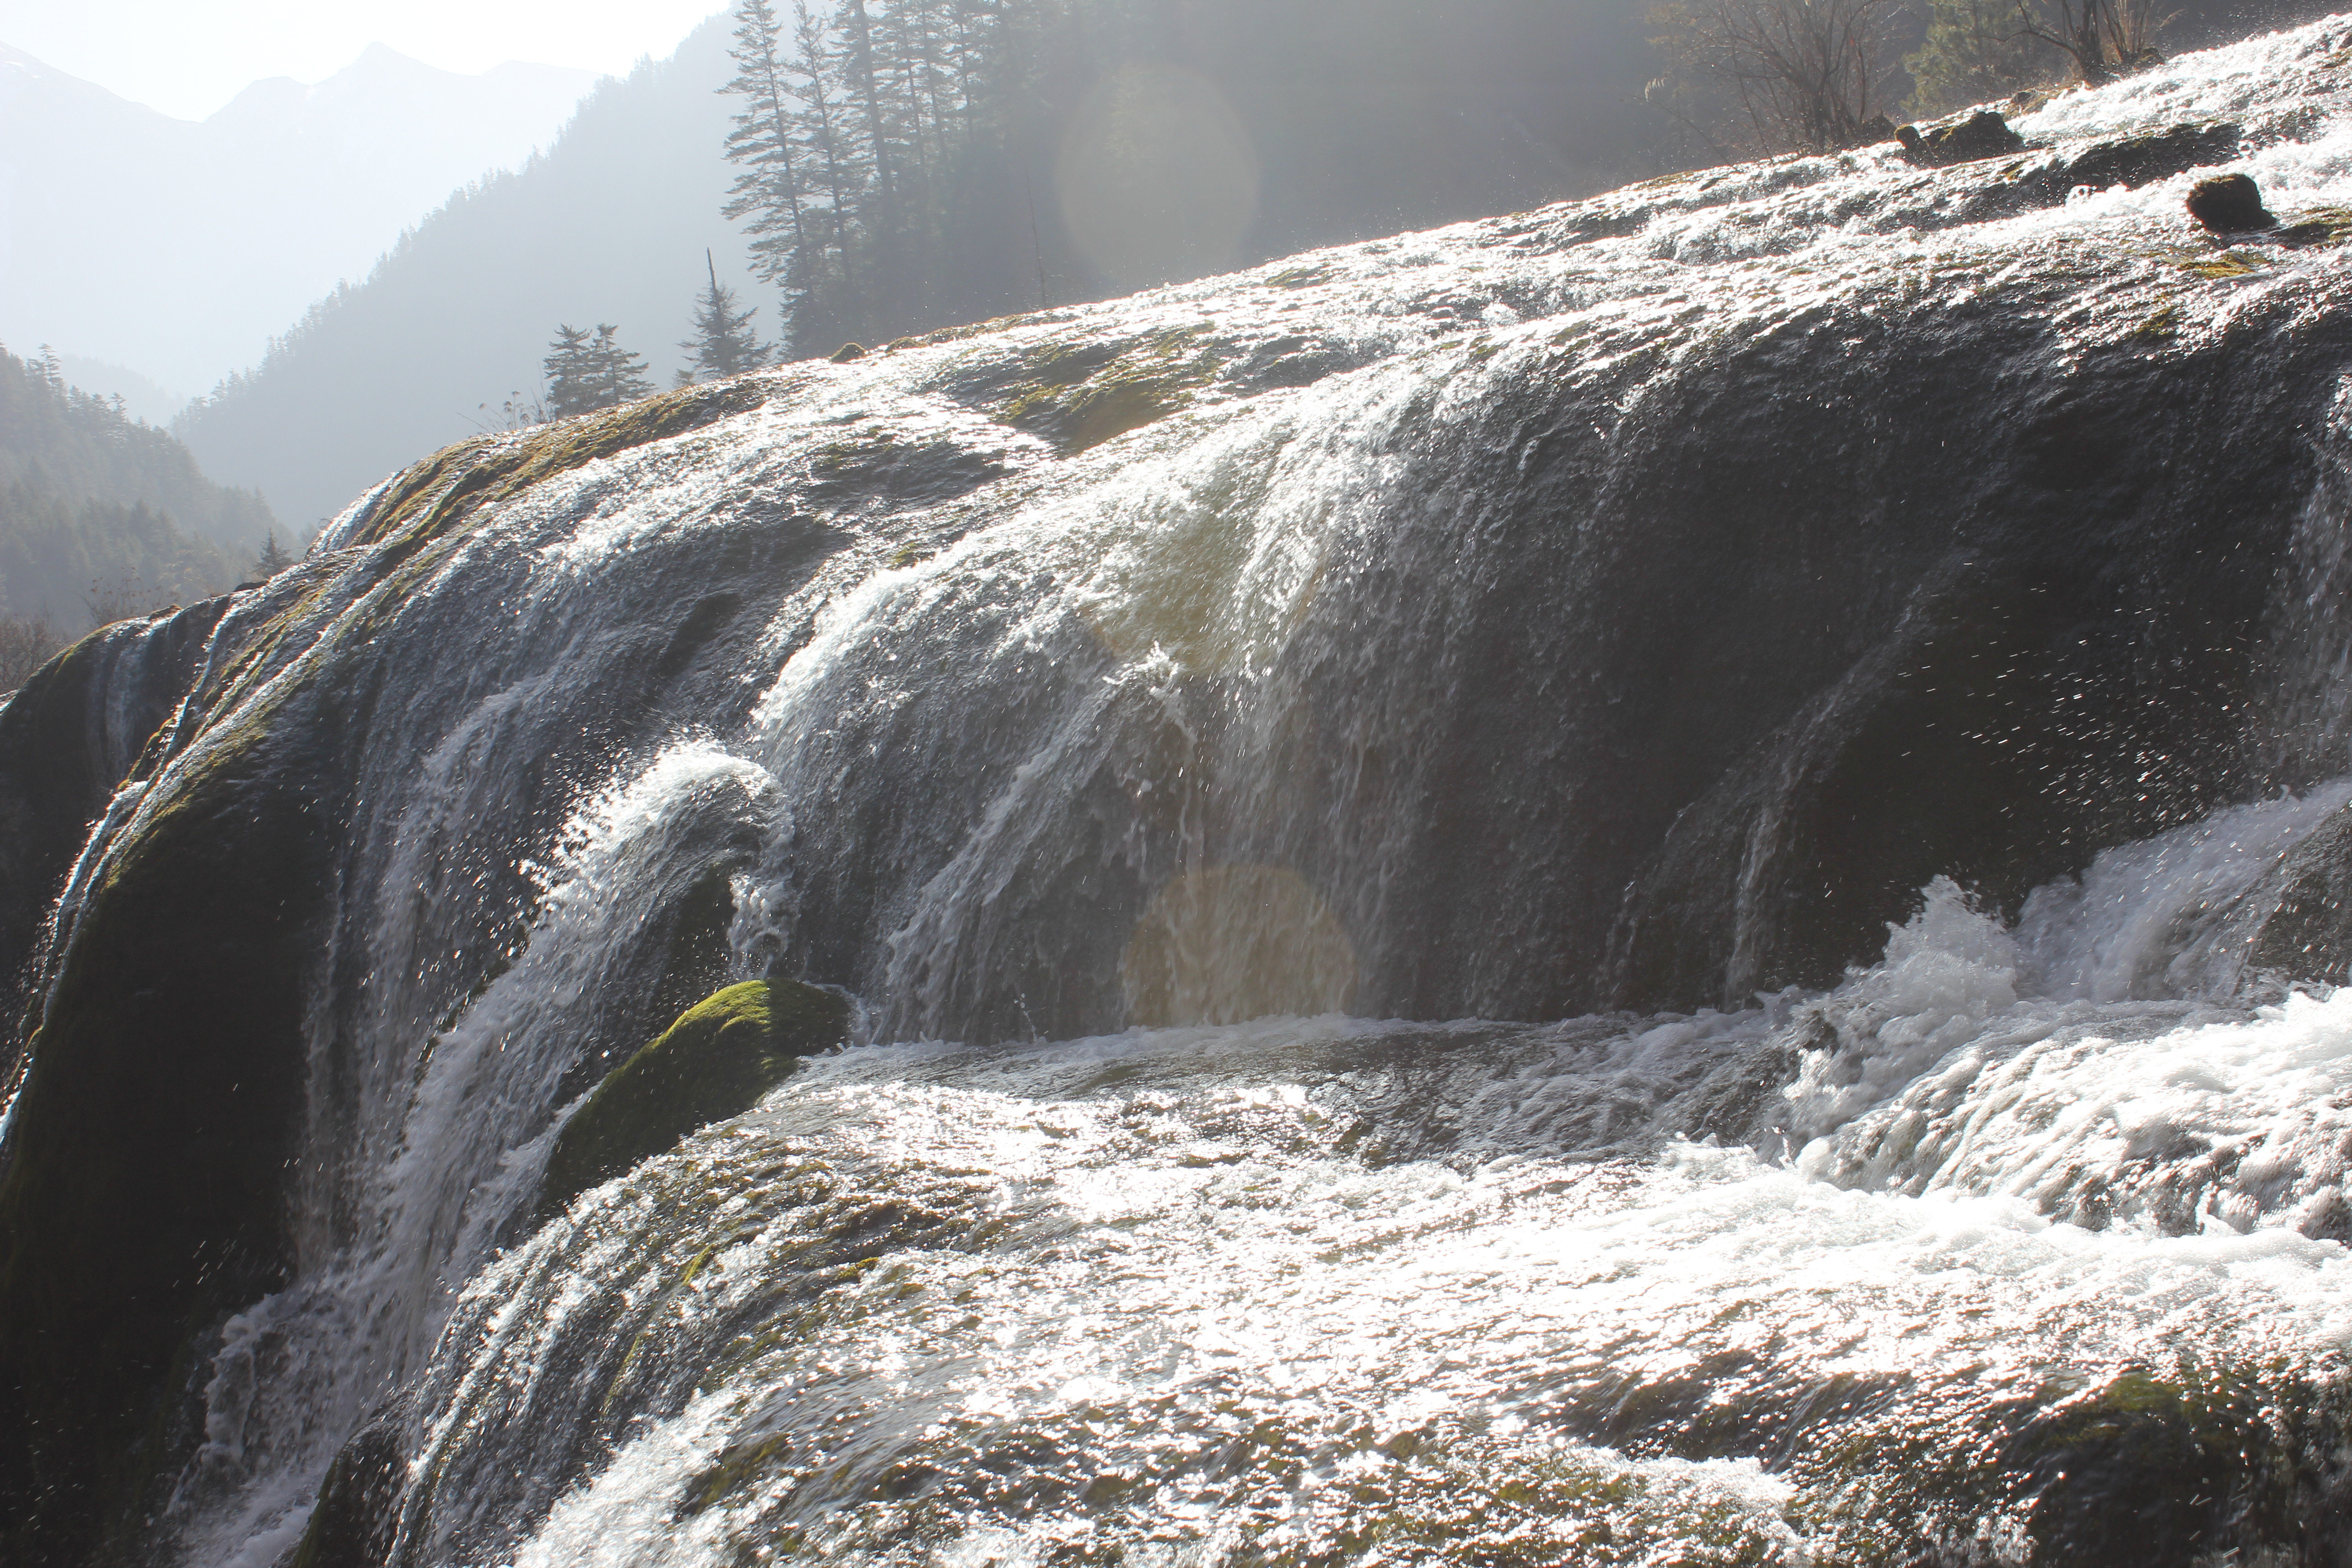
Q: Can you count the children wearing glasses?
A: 0